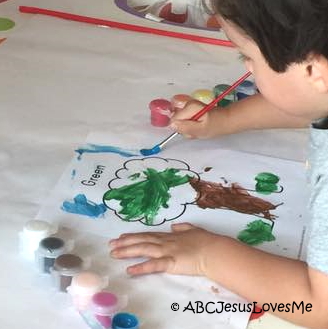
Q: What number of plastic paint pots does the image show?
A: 11